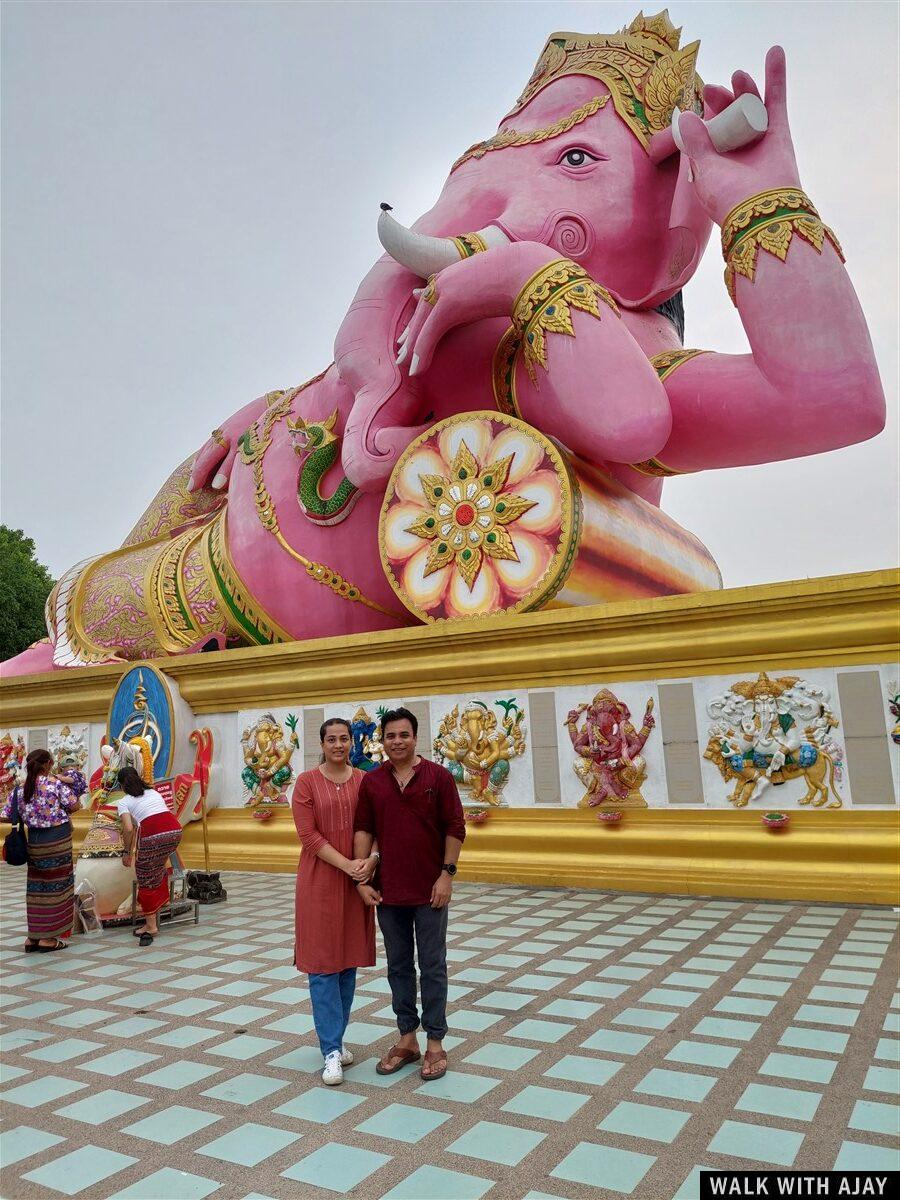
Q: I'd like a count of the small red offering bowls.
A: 4